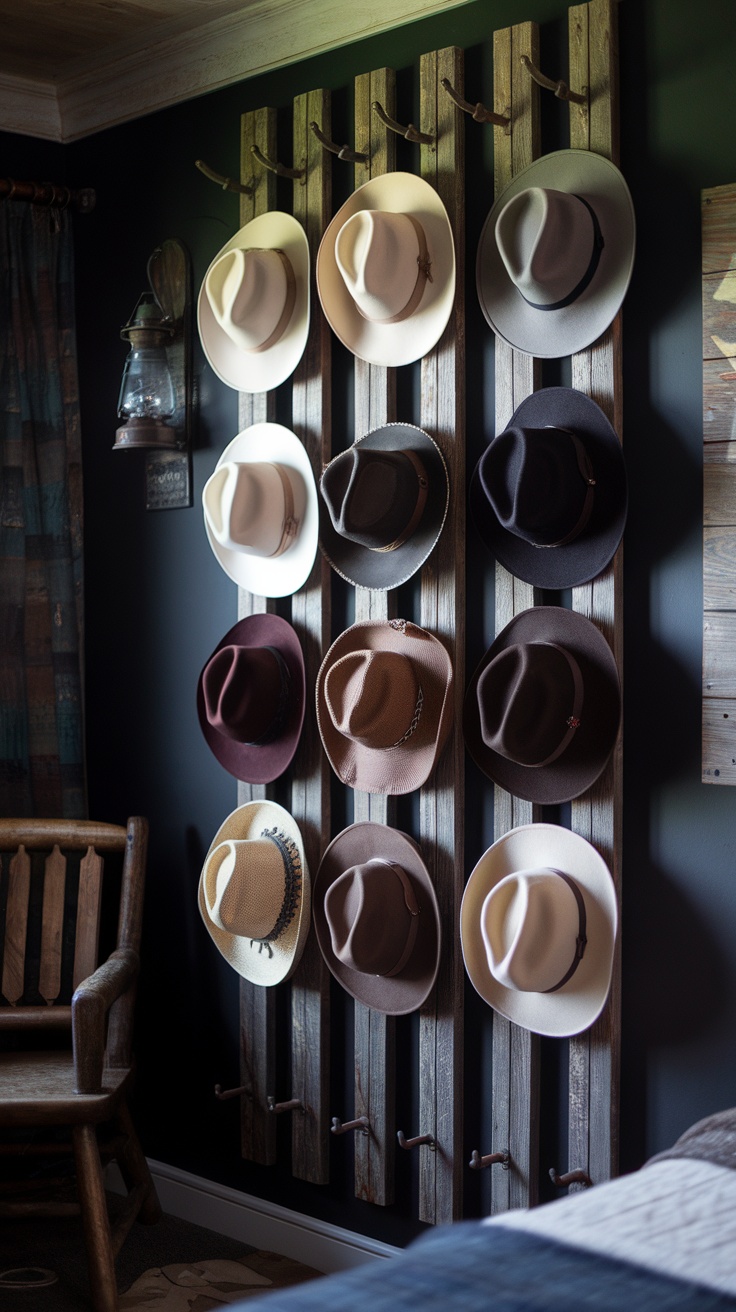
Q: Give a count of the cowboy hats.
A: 12